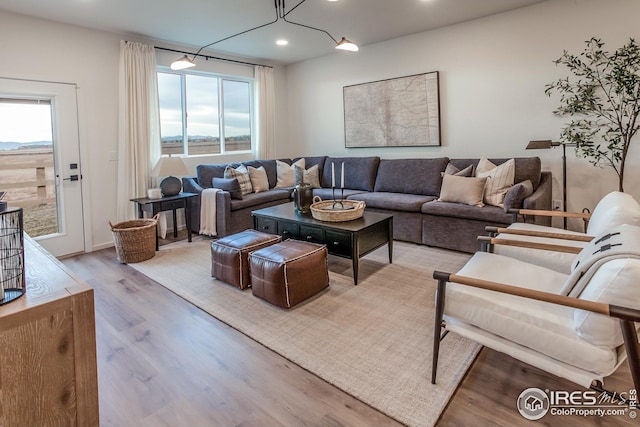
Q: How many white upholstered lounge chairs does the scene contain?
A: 2